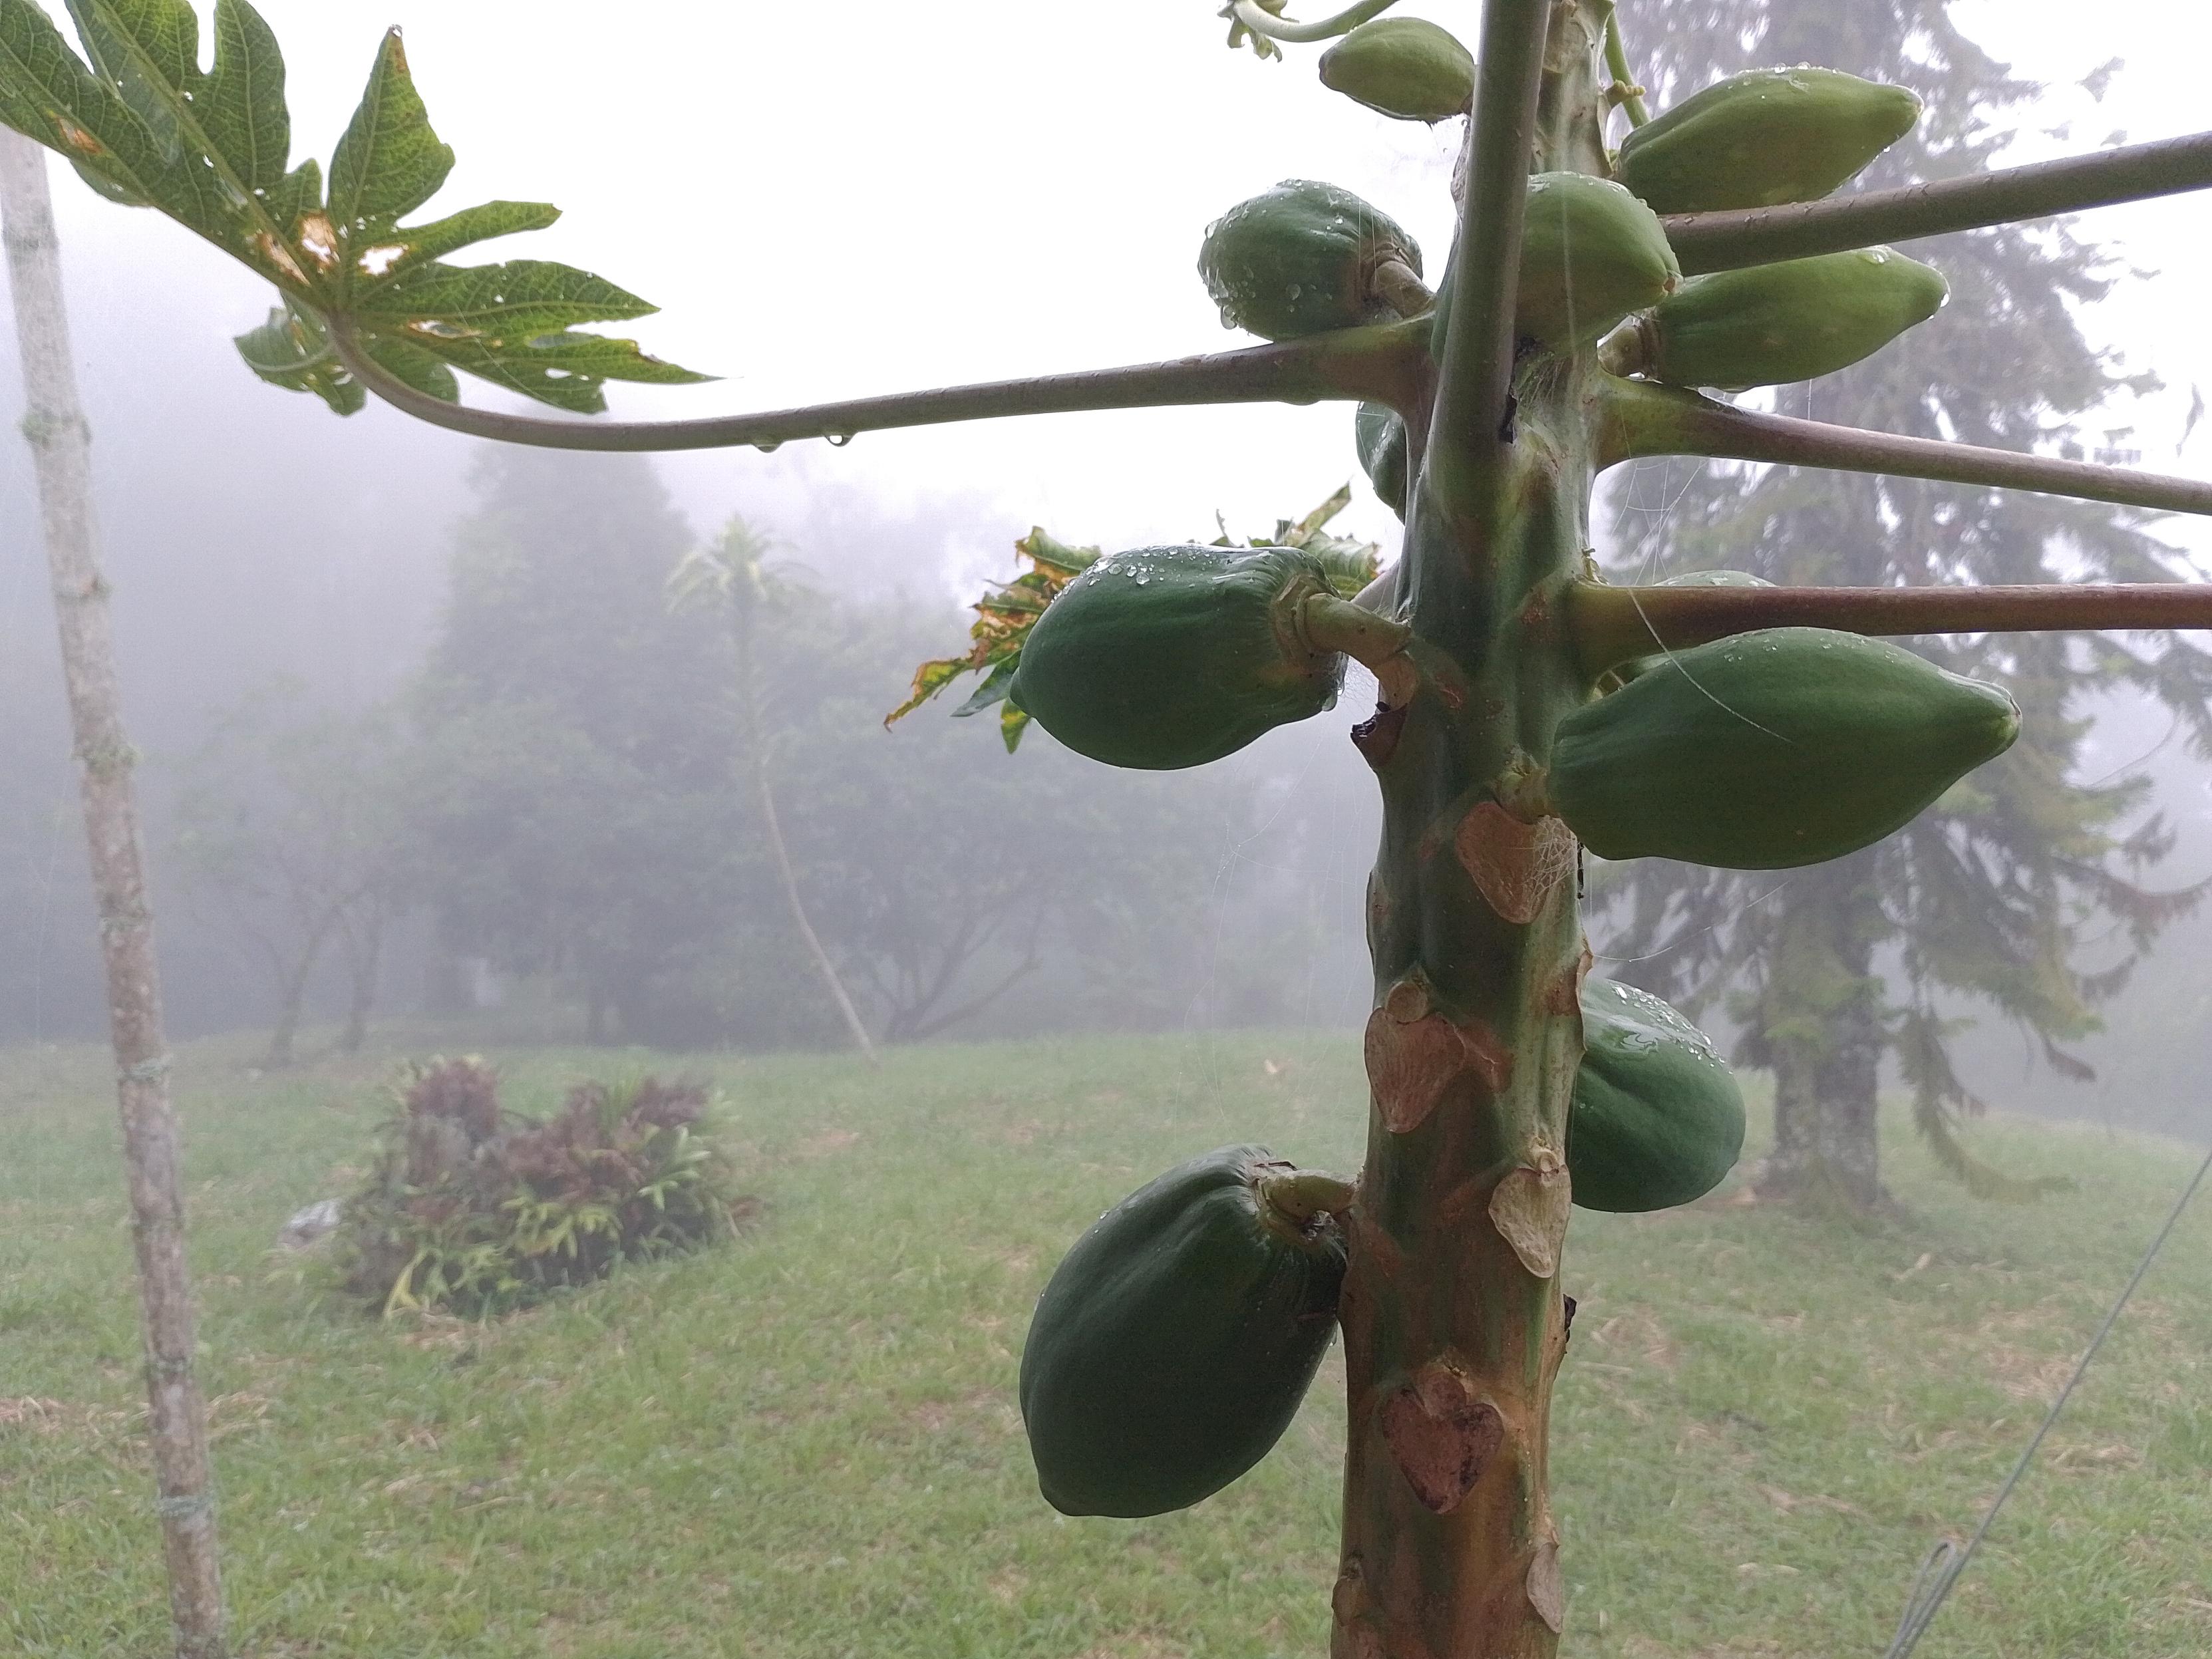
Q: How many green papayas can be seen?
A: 11